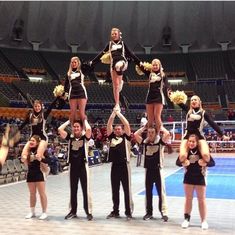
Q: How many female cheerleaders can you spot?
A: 7